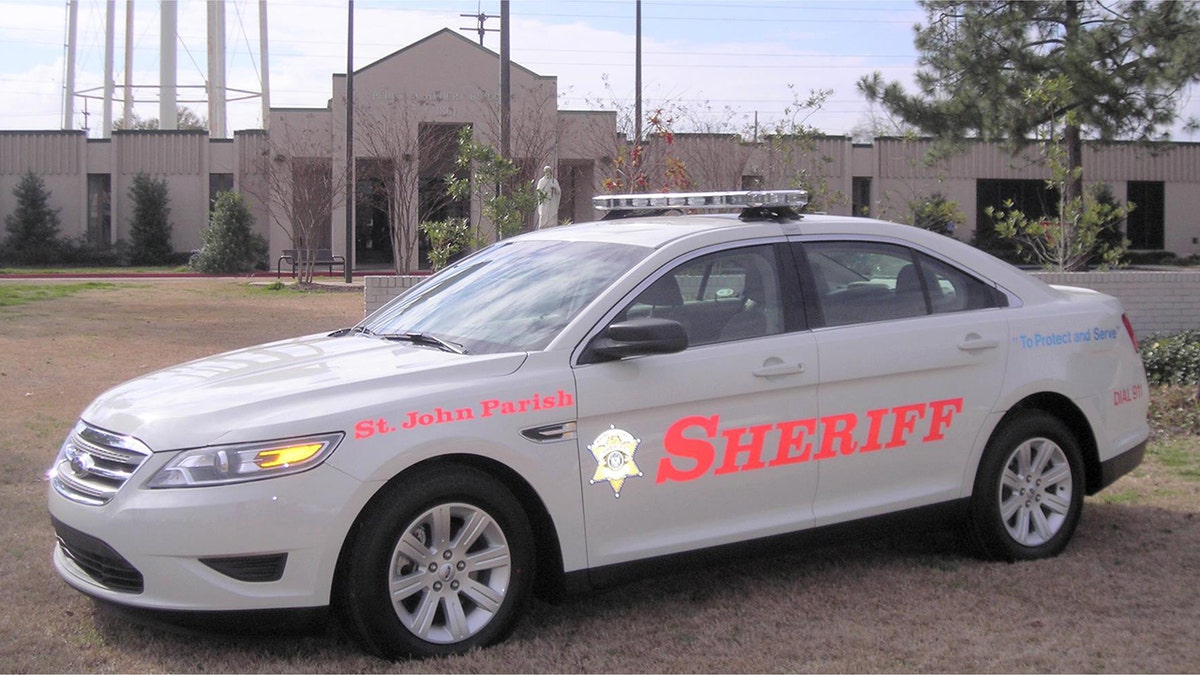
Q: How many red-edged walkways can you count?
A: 1